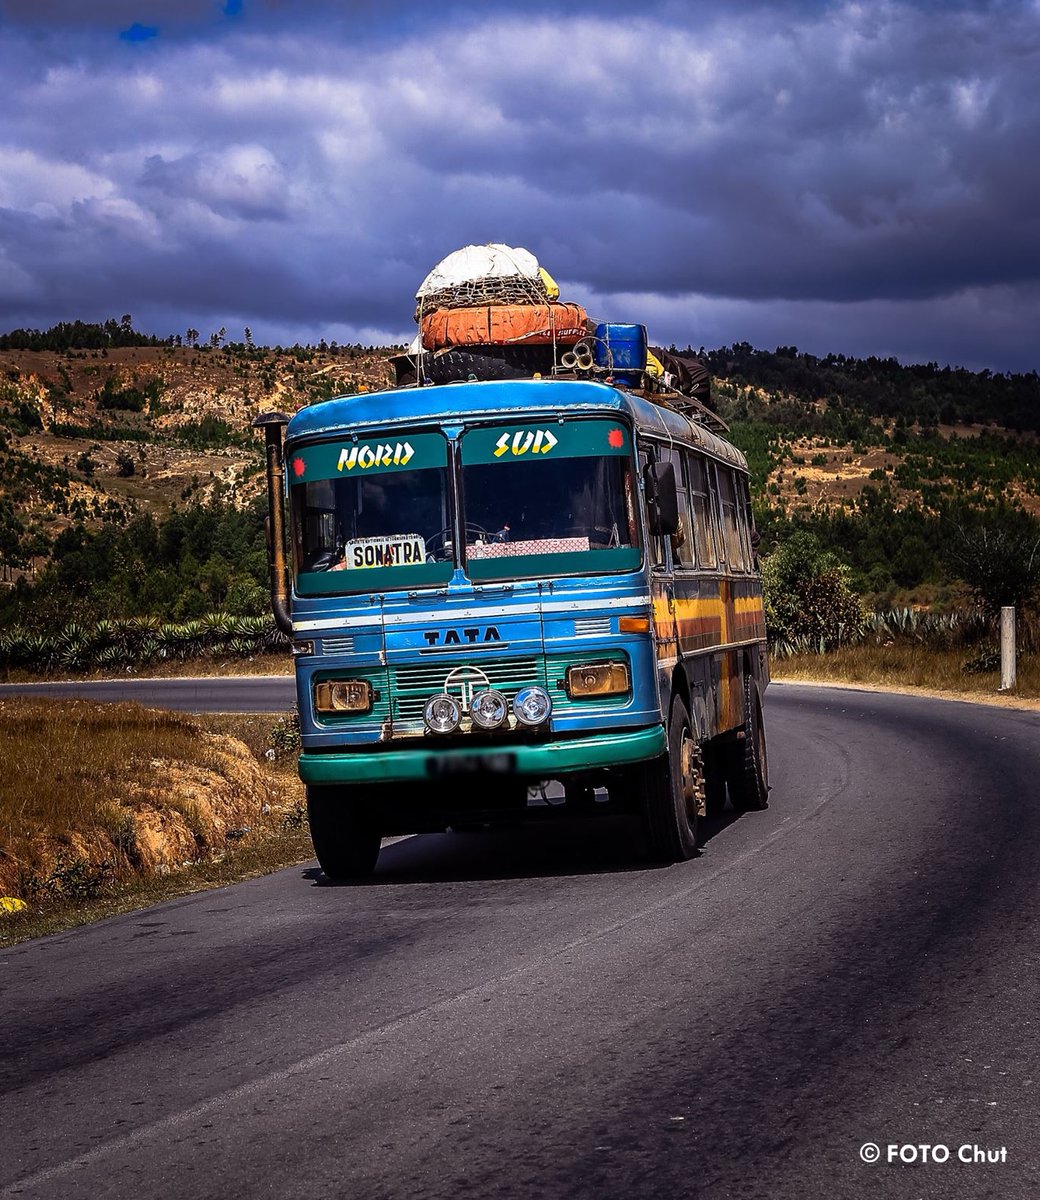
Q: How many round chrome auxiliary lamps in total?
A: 3